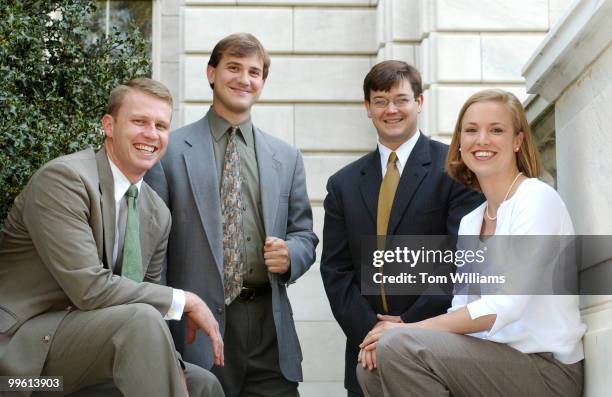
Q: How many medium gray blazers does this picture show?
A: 1